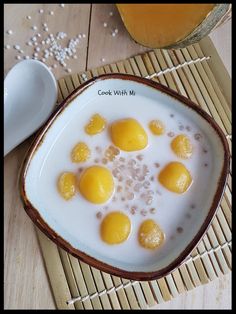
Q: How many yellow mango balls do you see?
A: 10